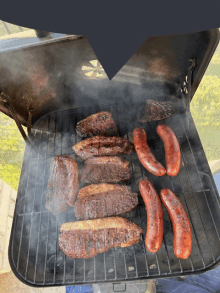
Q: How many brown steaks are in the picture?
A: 7